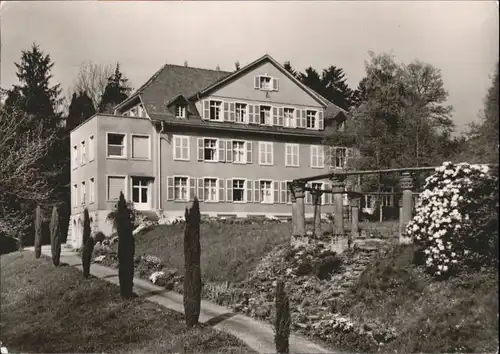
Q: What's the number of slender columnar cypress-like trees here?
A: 6